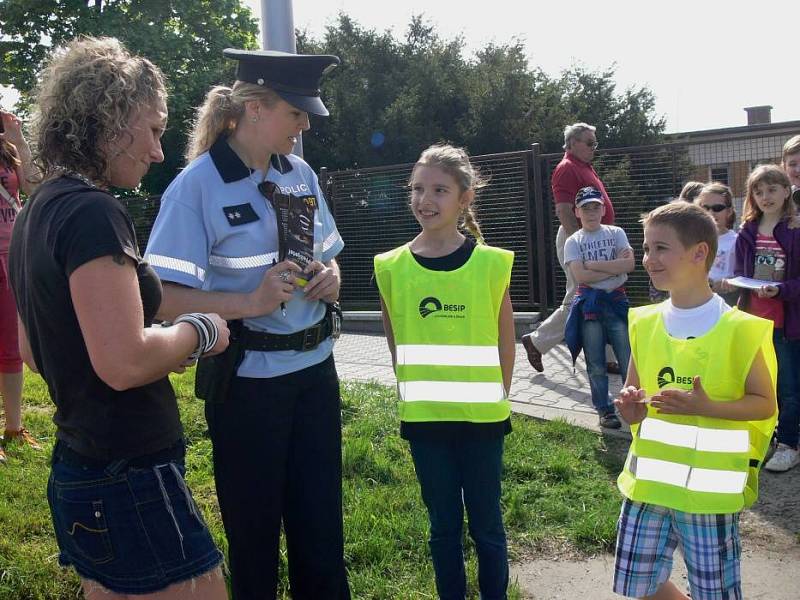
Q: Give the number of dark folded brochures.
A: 1